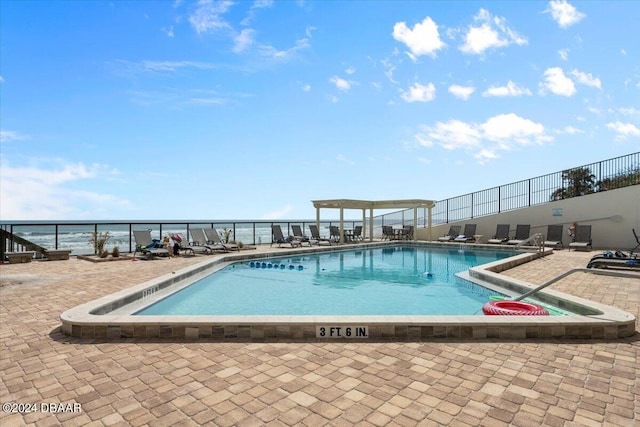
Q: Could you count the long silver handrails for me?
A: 1